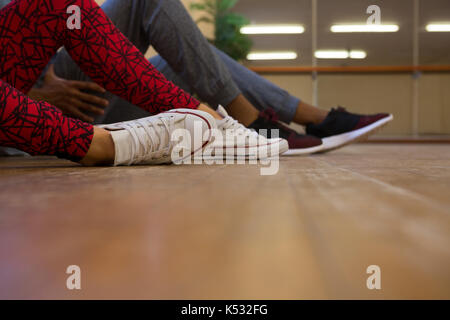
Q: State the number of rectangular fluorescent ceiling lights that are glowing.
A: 5